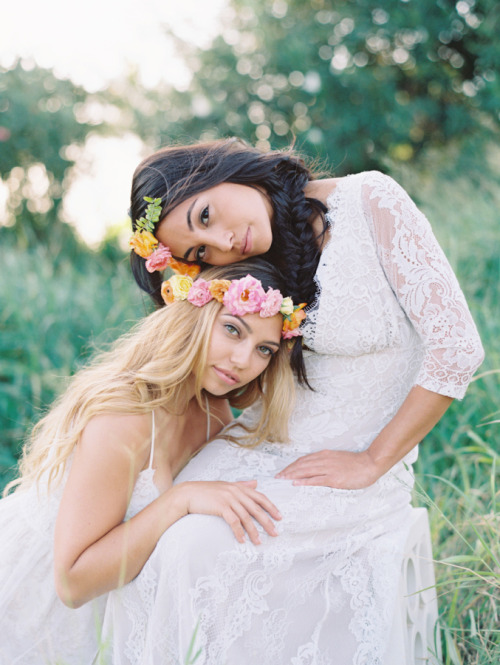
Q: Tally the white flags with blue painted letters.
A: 0